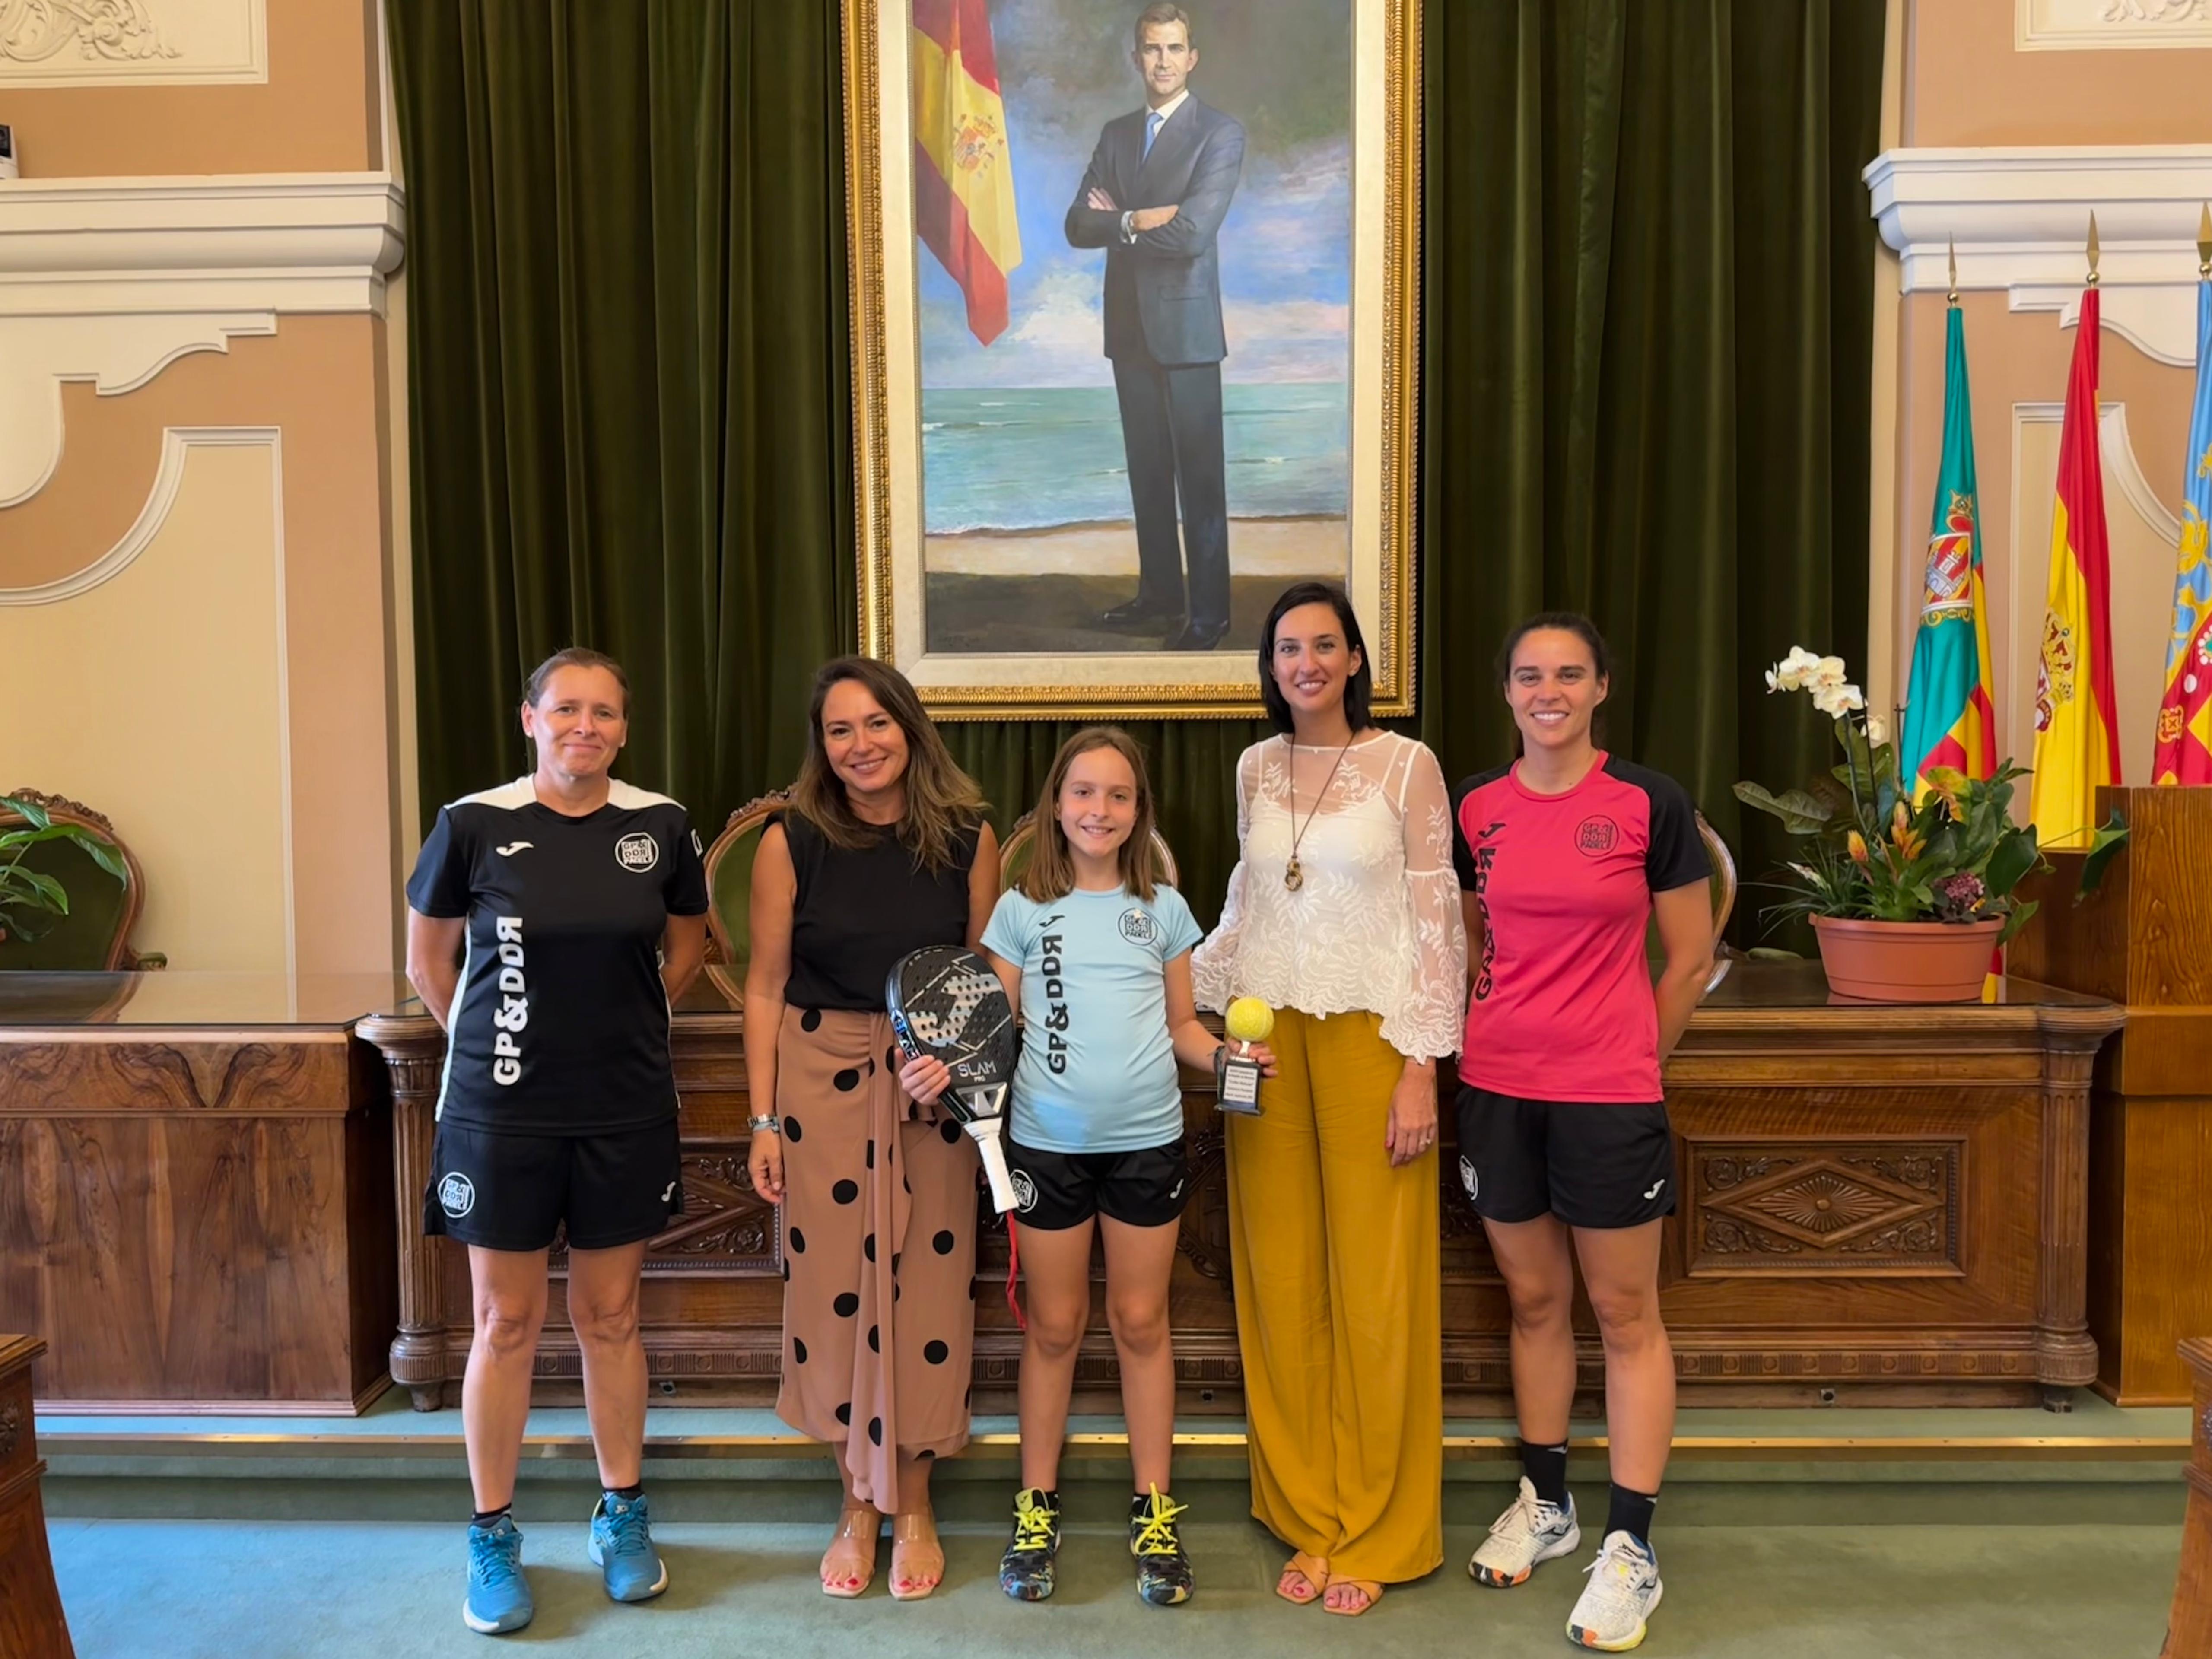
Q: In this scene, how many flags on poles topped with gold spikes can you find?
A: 3